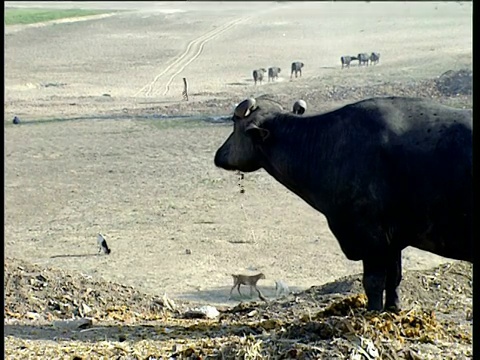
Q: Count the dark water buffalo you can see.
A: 7